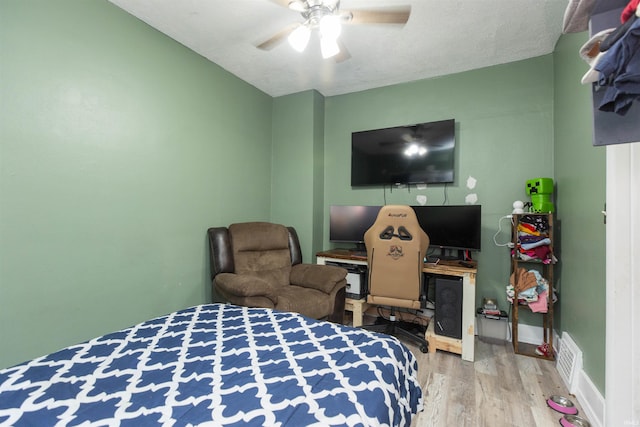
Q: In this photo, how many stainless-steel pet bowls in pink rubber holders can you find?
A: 2